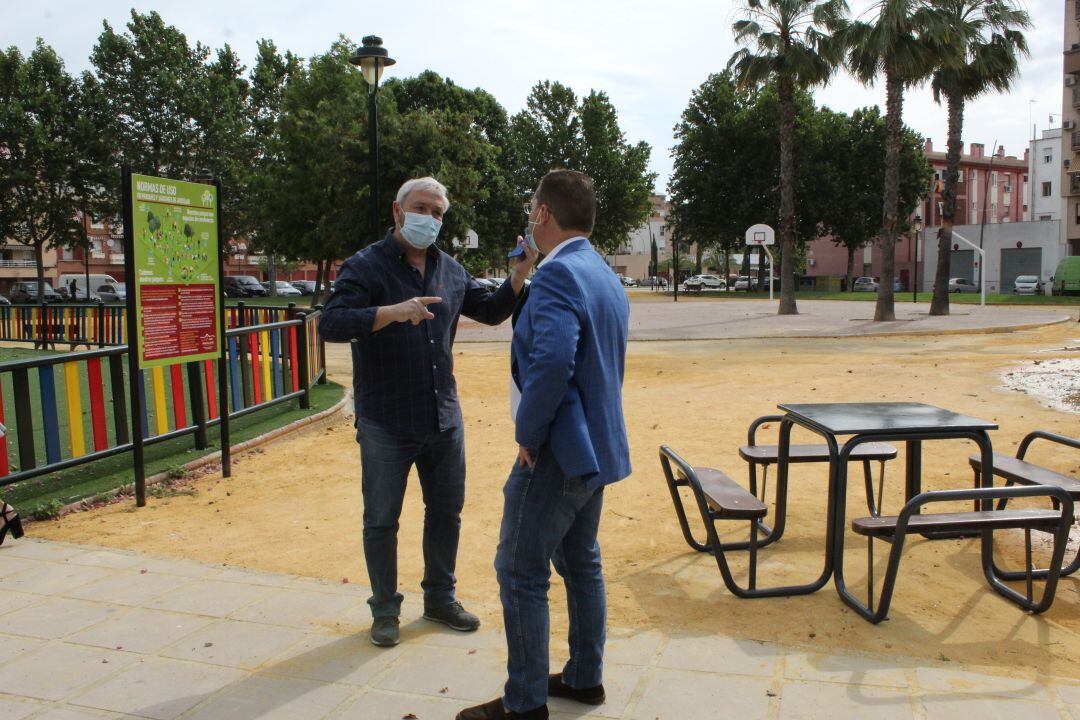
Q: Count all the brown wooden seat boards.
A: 4